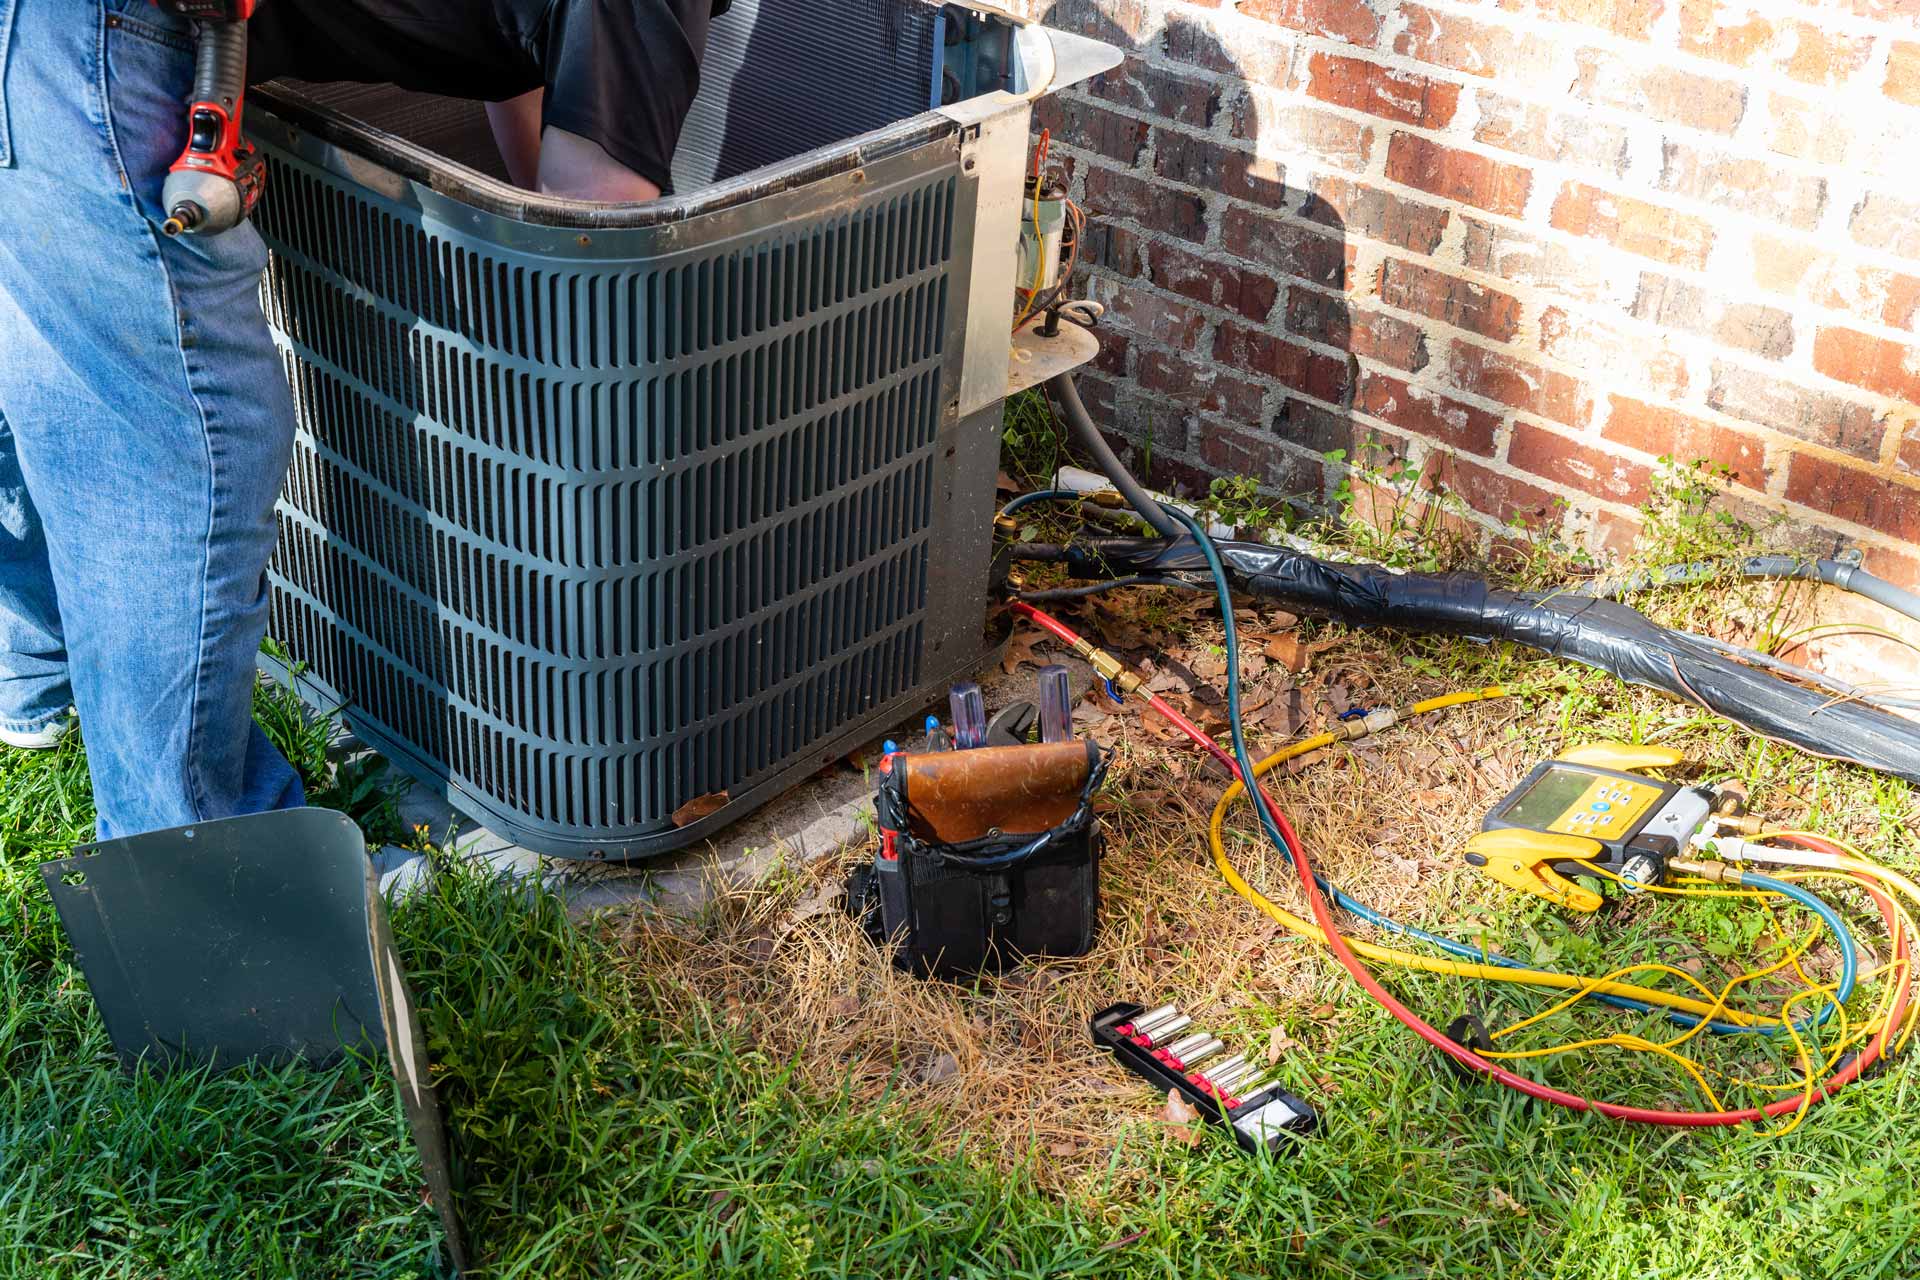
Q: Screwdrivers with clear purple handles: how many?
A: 2